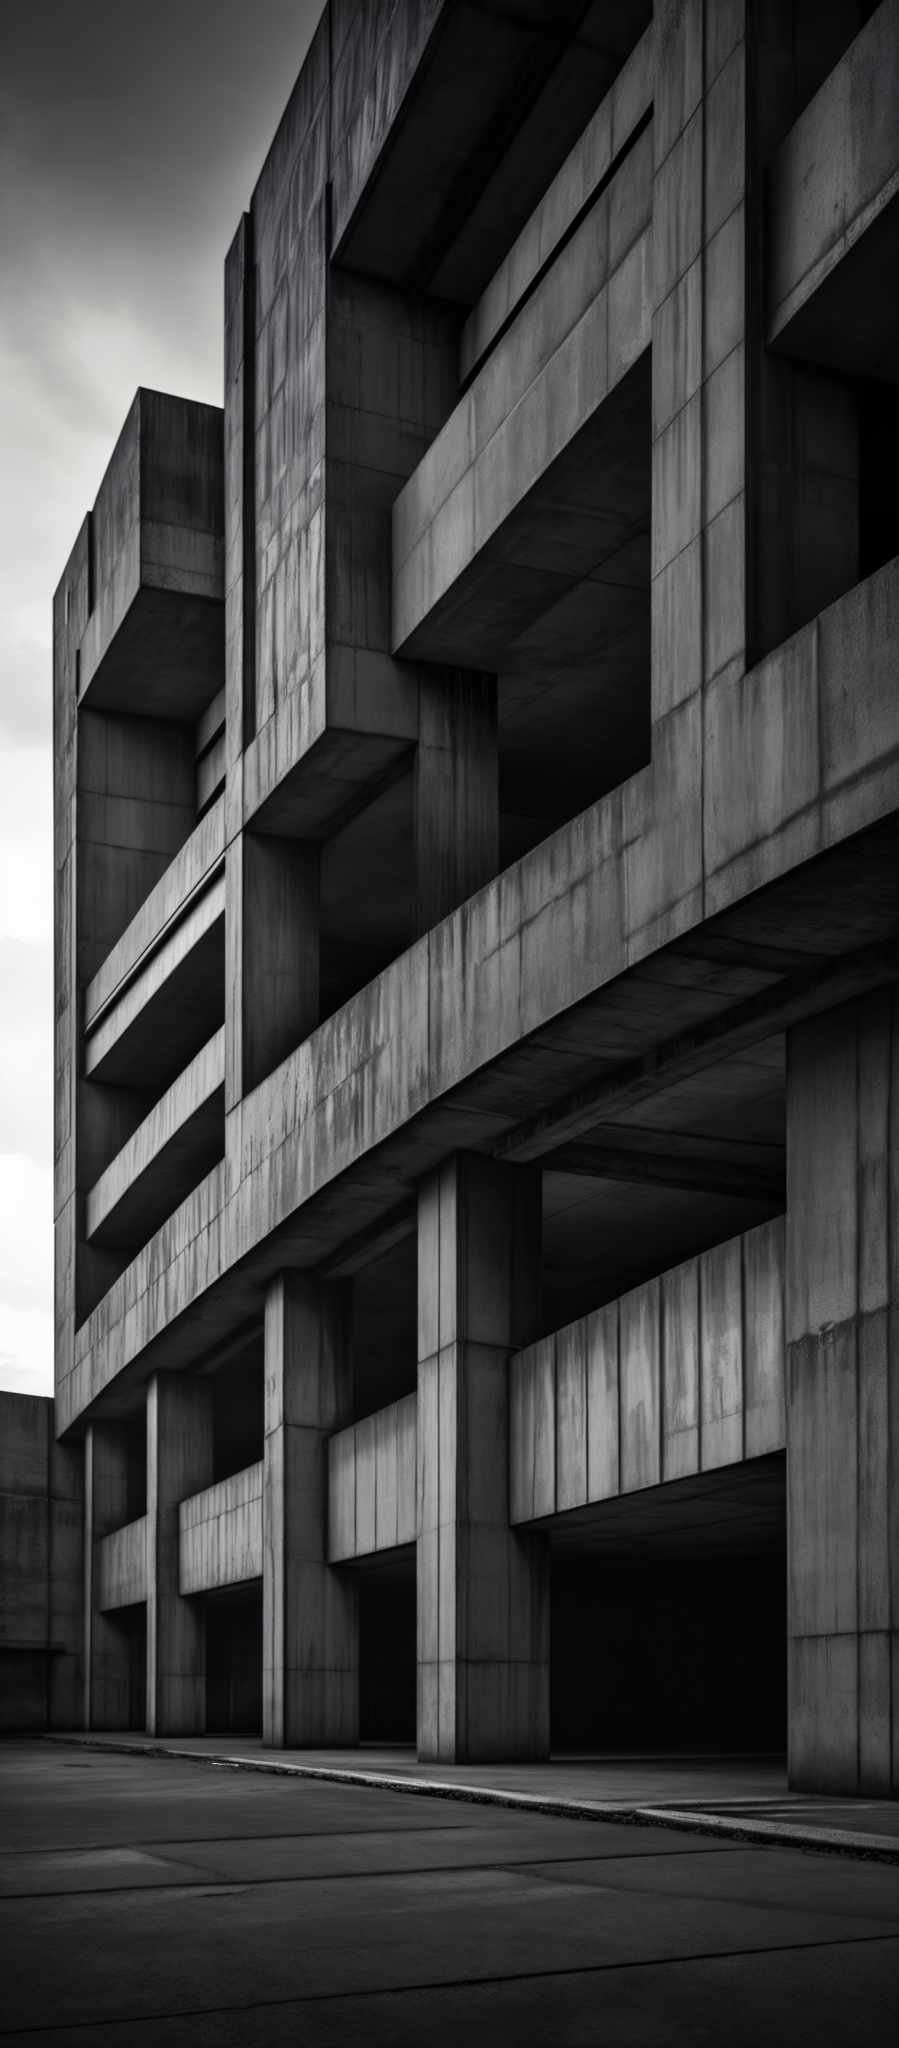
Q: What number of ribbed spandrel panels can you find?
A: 4